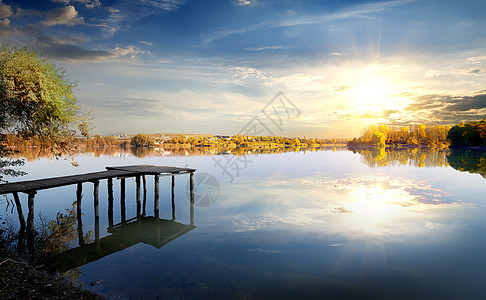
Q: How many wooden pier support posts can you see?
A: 11